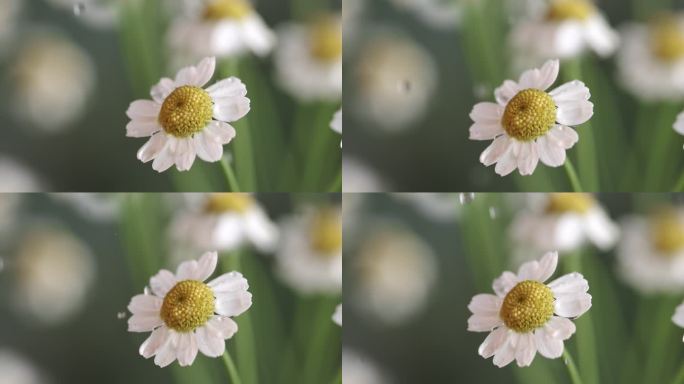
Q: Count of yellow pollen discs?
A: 12